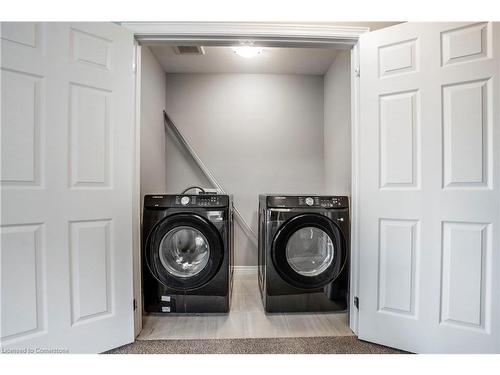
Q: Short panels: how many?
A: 4